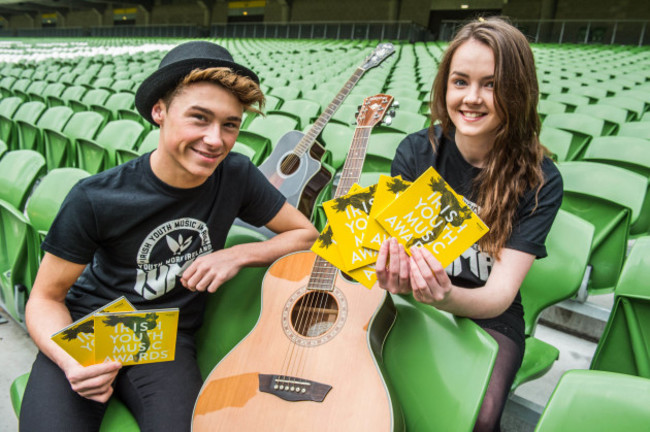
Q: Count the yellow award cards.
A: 6